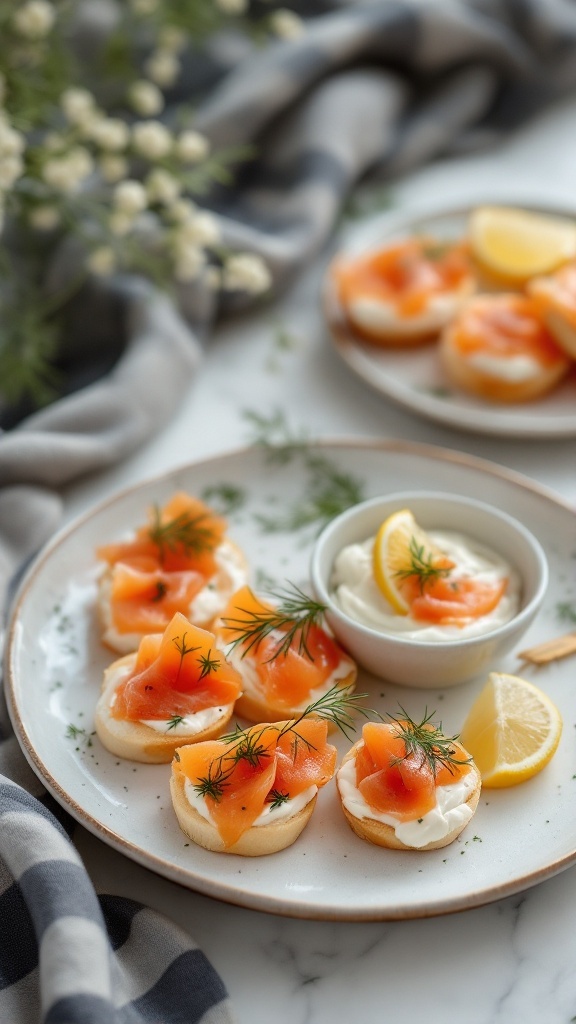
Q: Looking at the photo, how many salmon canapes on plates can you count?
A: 8